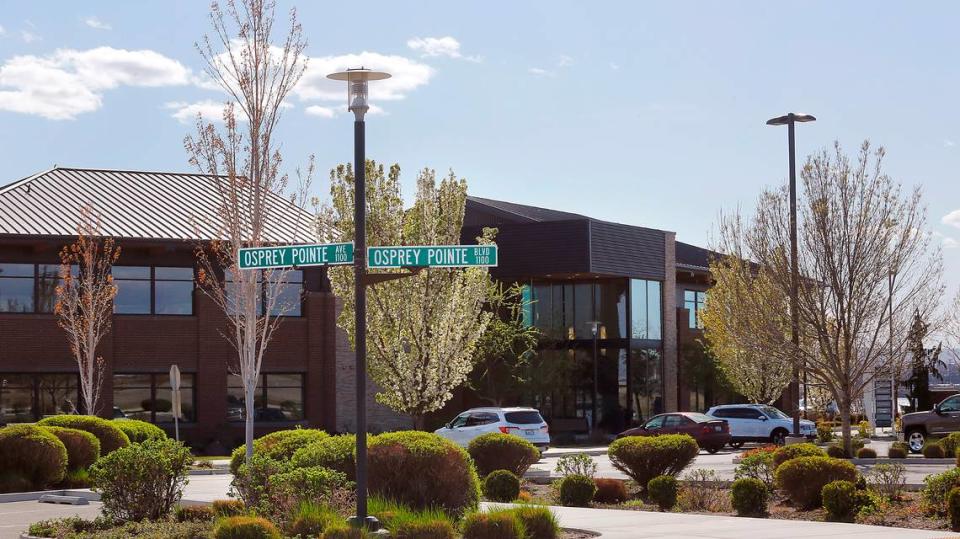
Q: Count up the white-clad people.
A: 0